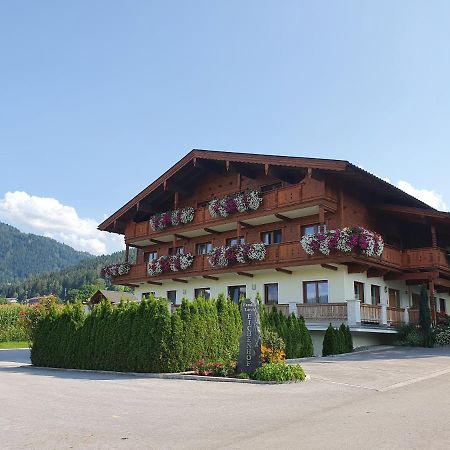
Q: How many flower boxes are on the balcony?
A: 6